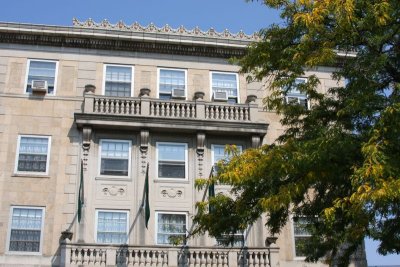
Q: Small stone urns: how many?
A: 6